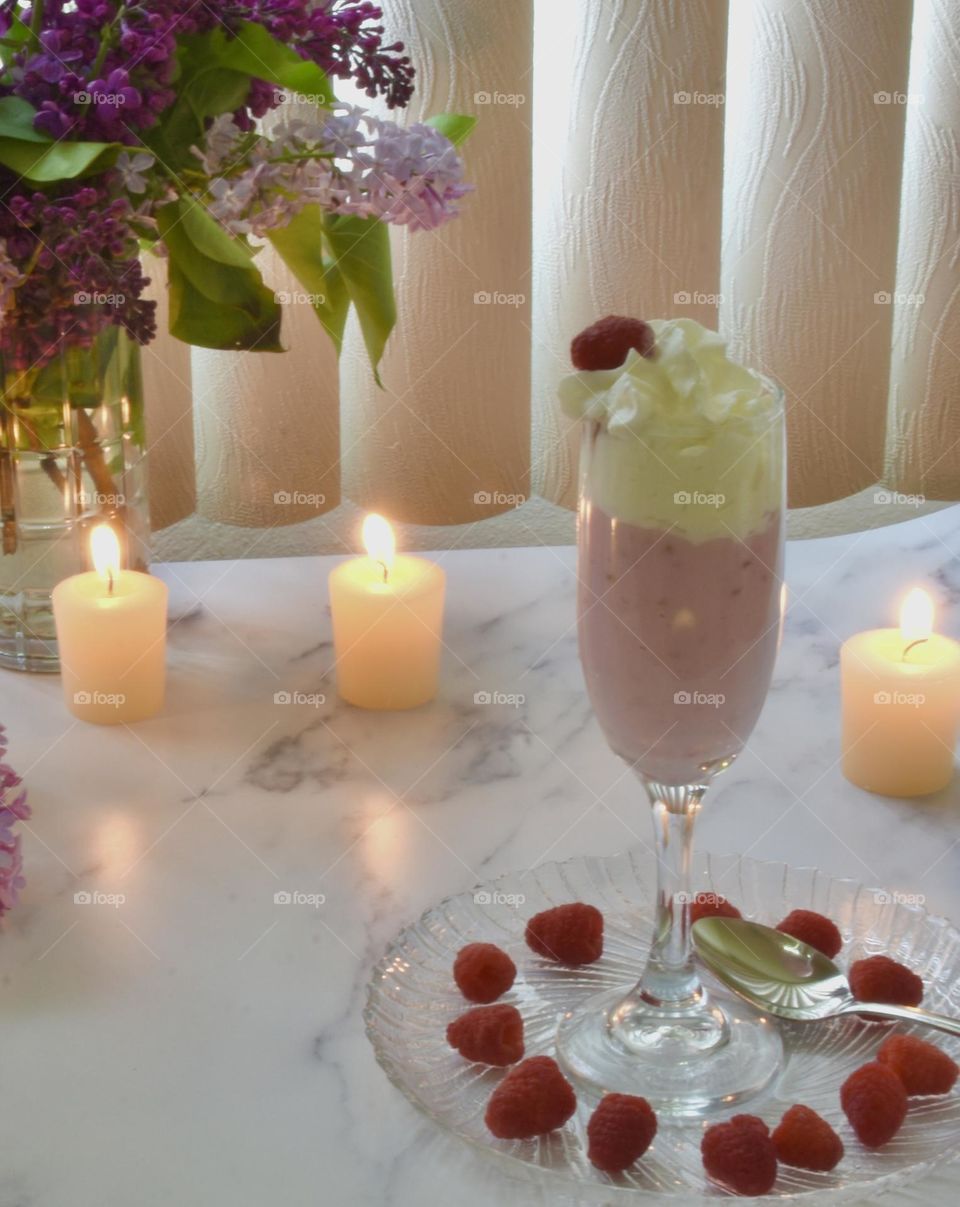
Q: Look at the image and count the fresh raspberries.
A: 13